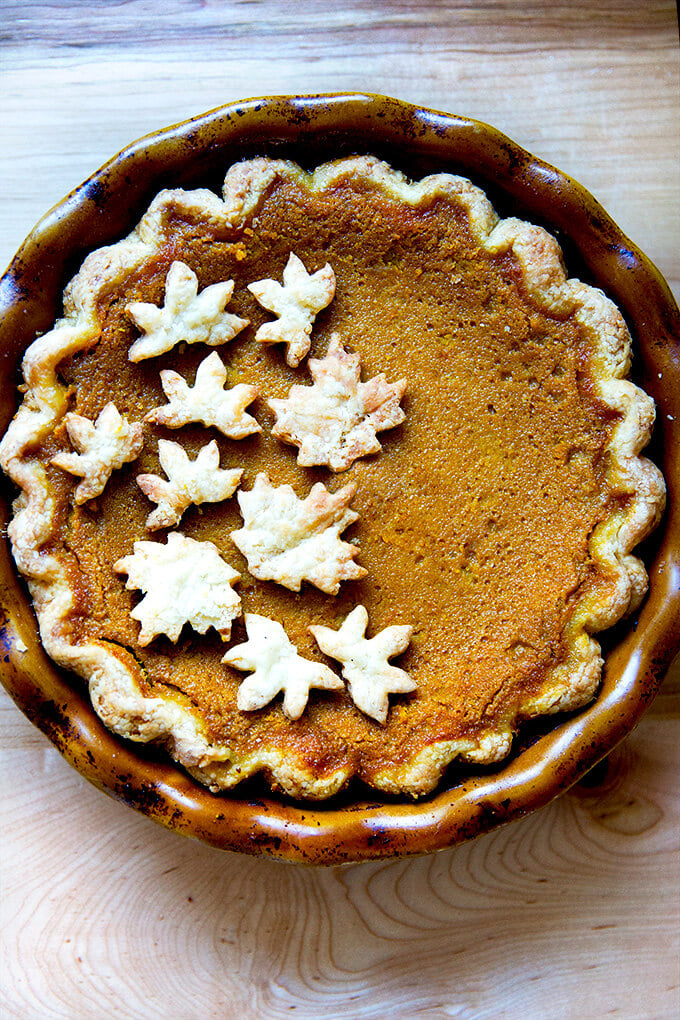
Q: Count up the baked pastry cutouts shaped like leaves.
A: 10